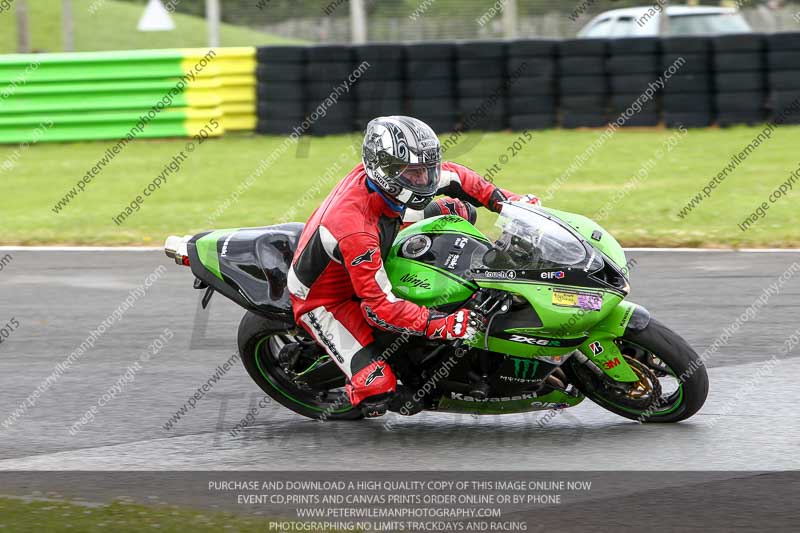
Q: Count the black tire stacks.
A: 11